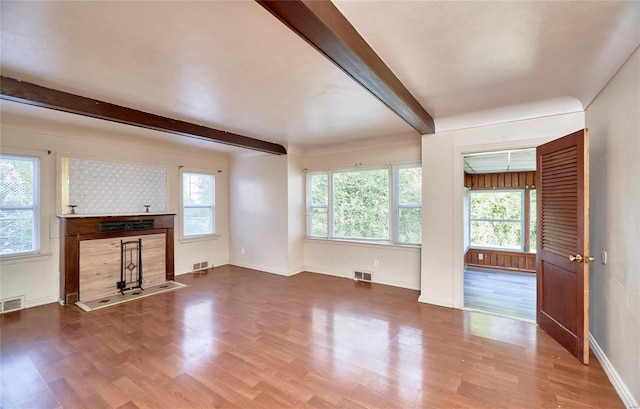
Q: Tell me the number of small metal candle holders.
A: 2